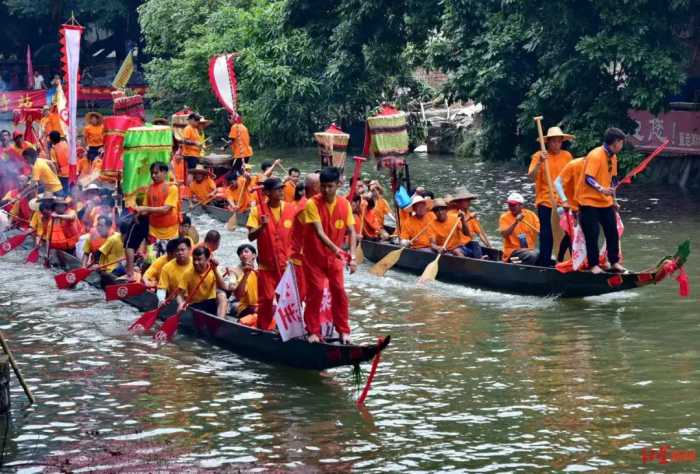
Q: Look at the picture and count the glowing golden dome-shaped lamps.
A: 0